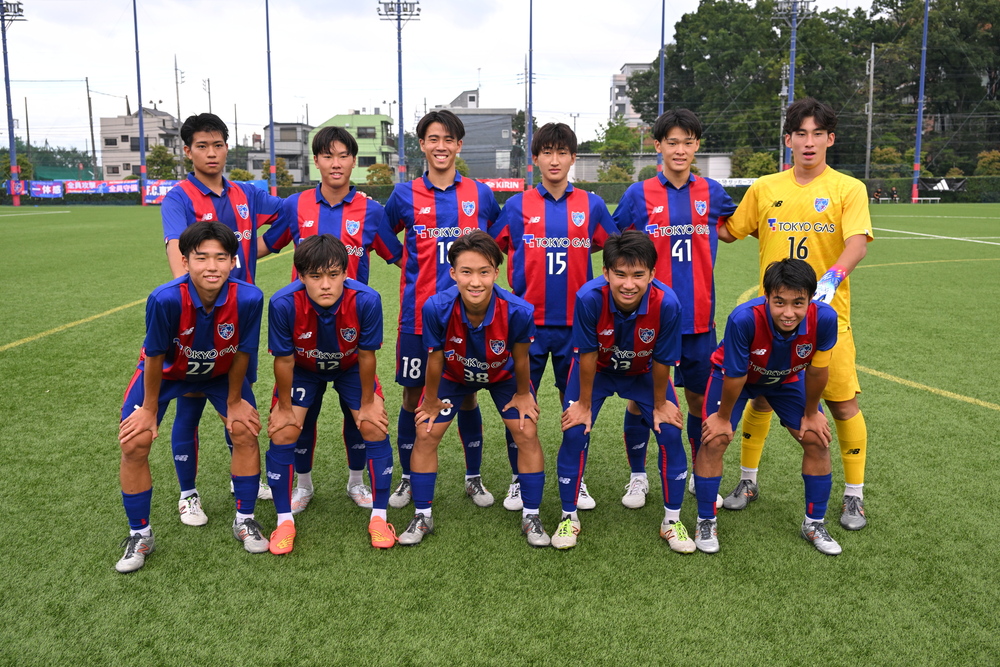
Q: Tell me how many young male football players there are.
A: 11